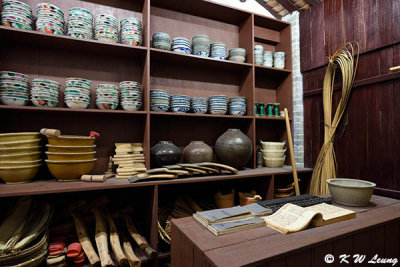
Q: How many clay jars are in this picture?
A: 3